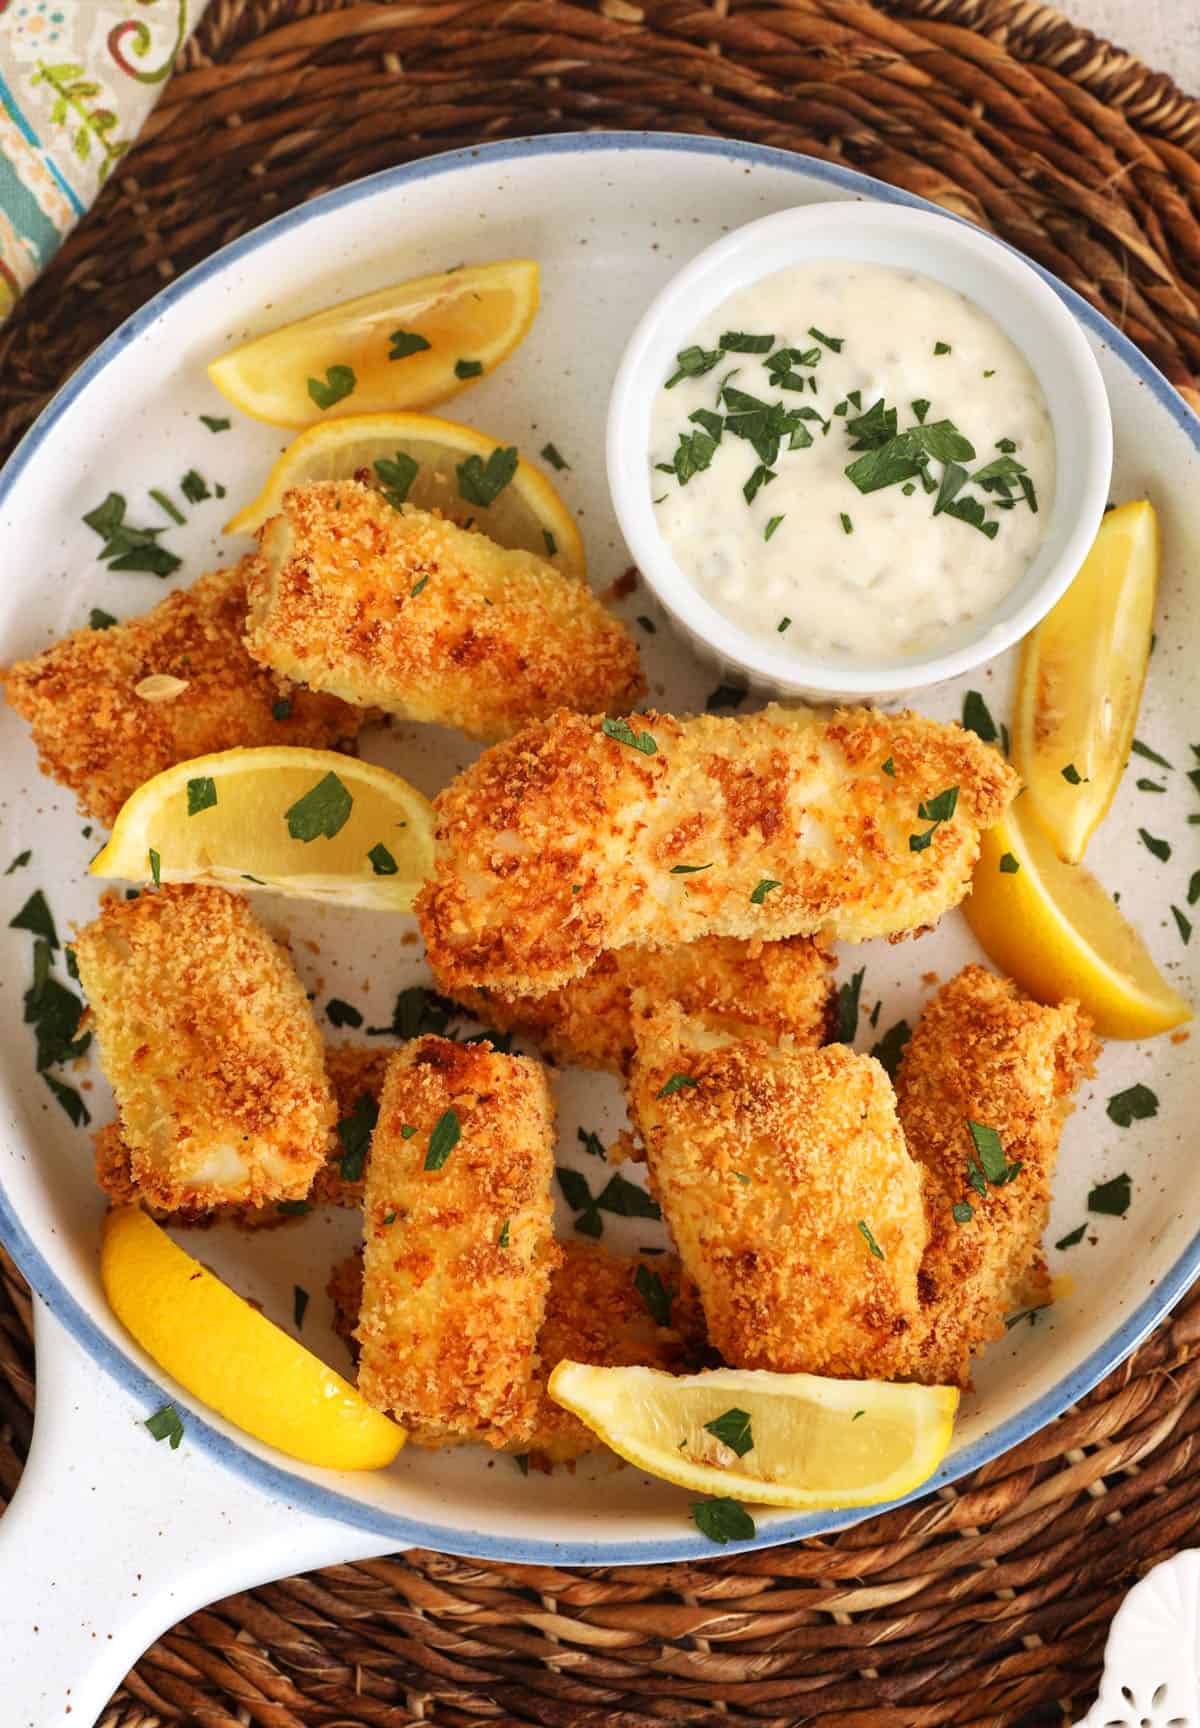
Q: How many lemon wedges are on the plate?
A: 7